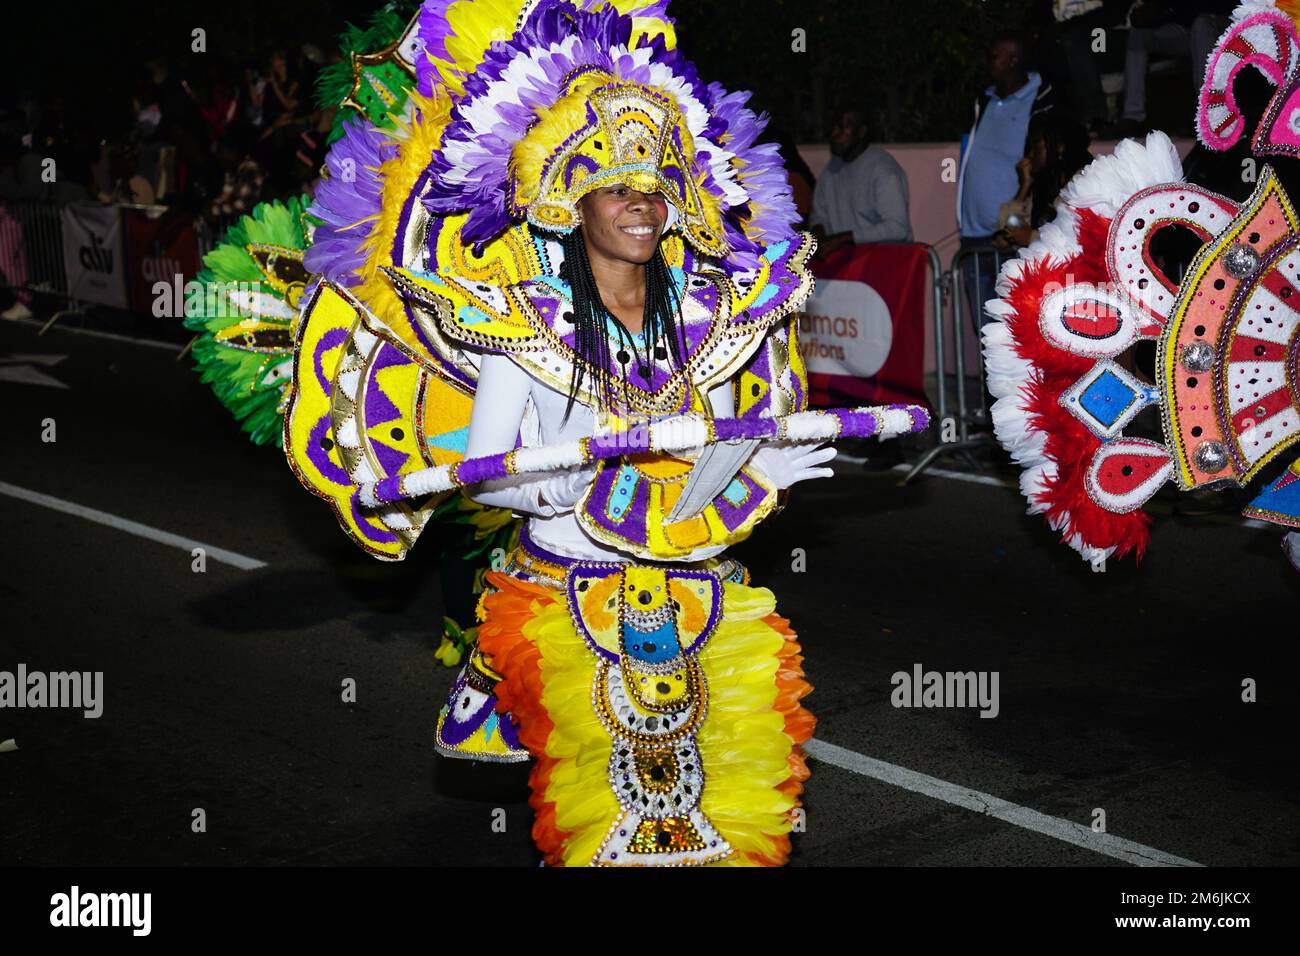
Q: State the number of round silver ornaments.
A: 3